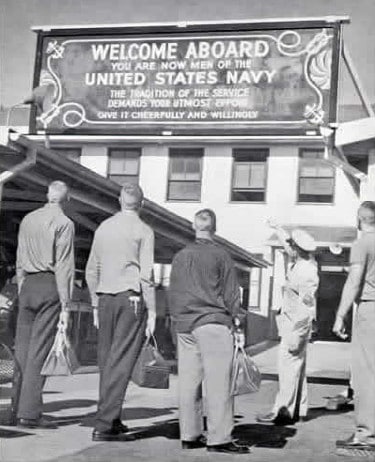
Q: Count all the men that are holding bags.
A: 3